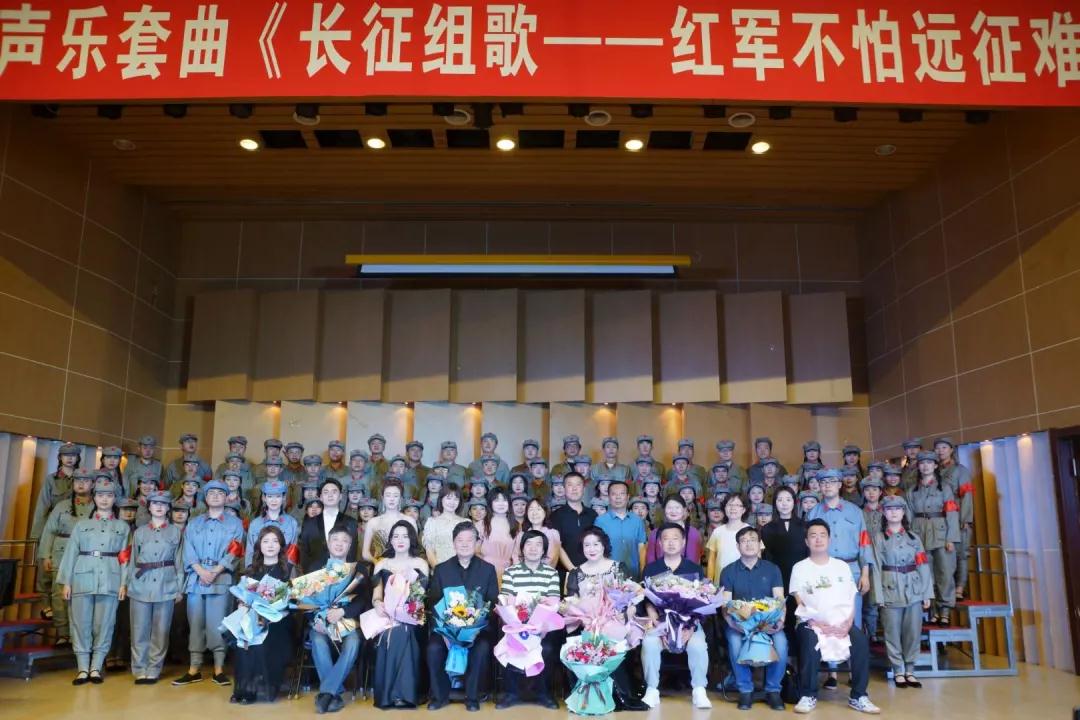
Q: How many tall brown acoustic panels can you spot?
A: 10